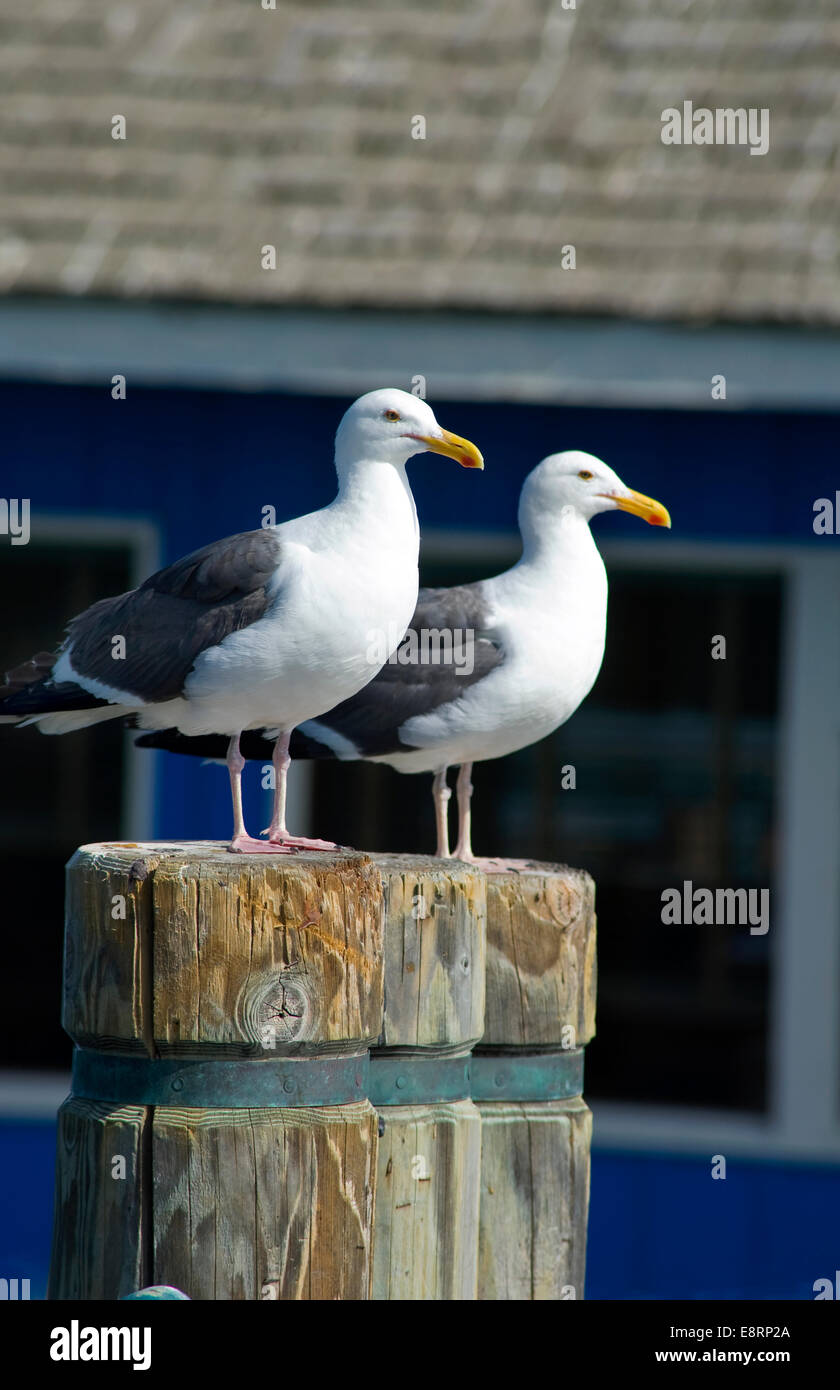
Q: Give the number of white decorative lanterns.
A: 0